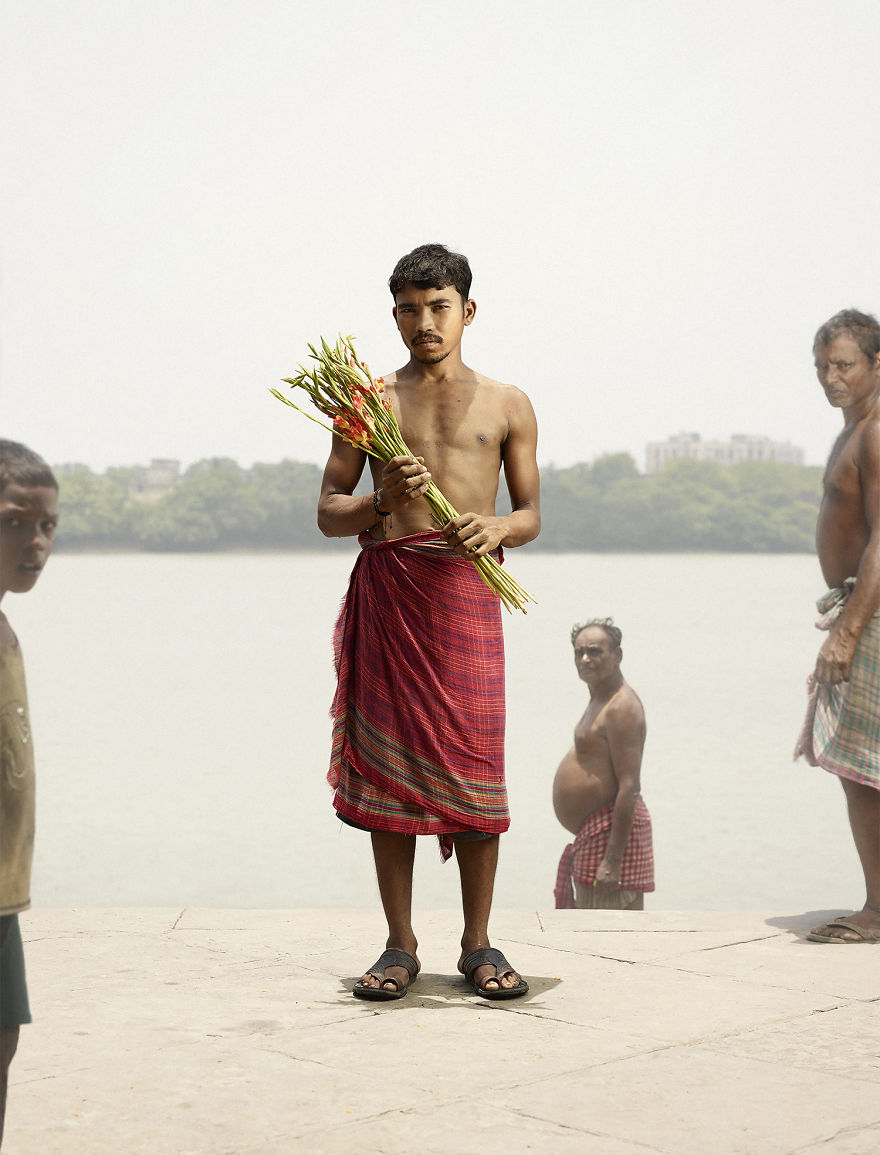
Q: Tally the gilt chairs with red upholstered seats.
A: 0